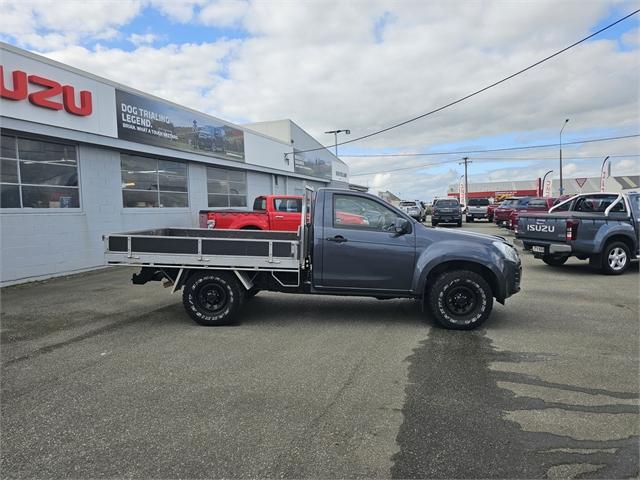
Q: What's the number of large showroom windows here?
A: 3